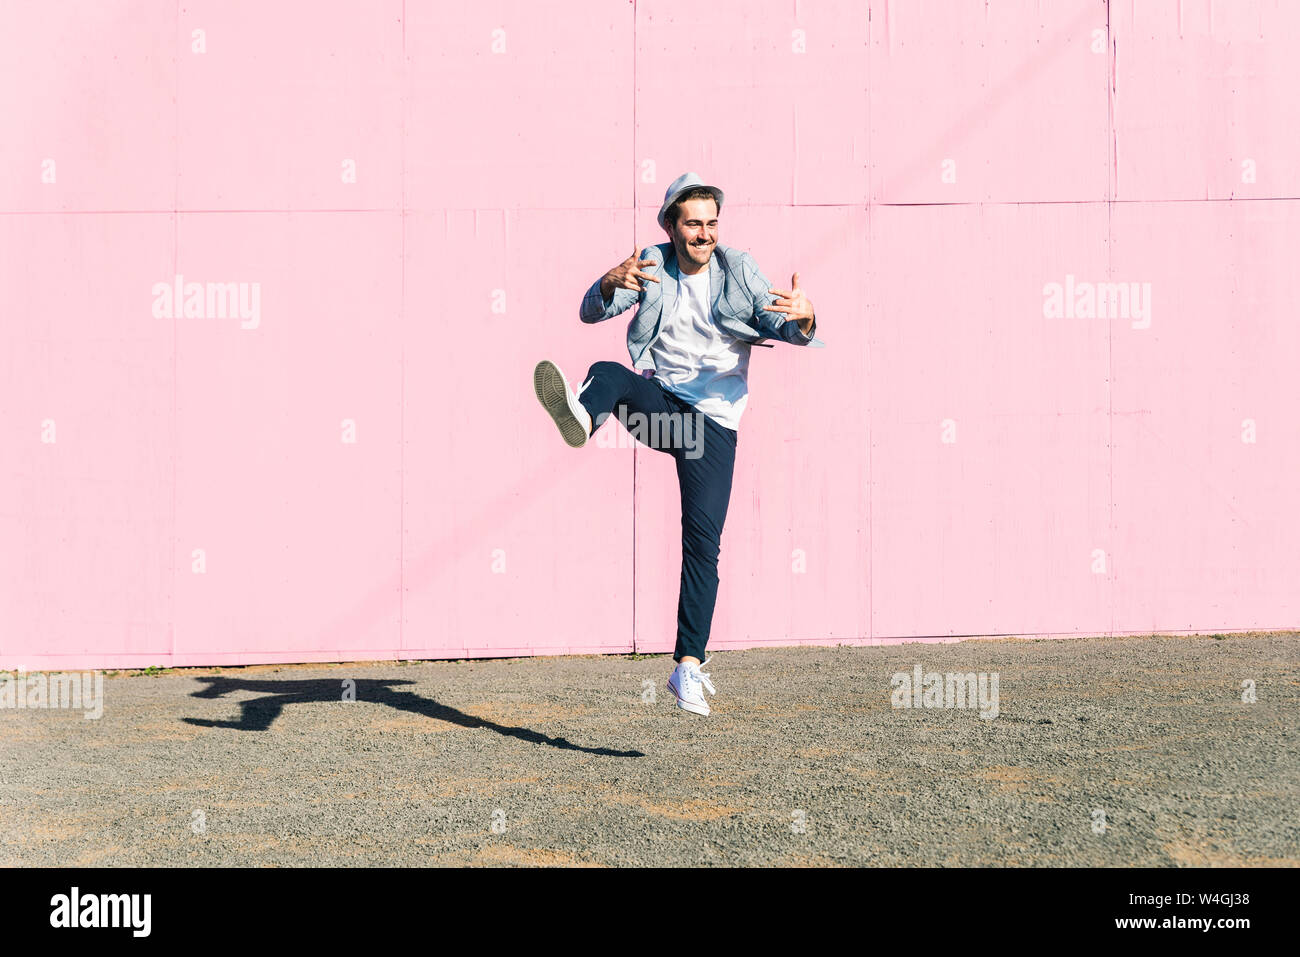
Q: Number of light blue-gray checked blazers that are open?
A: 1